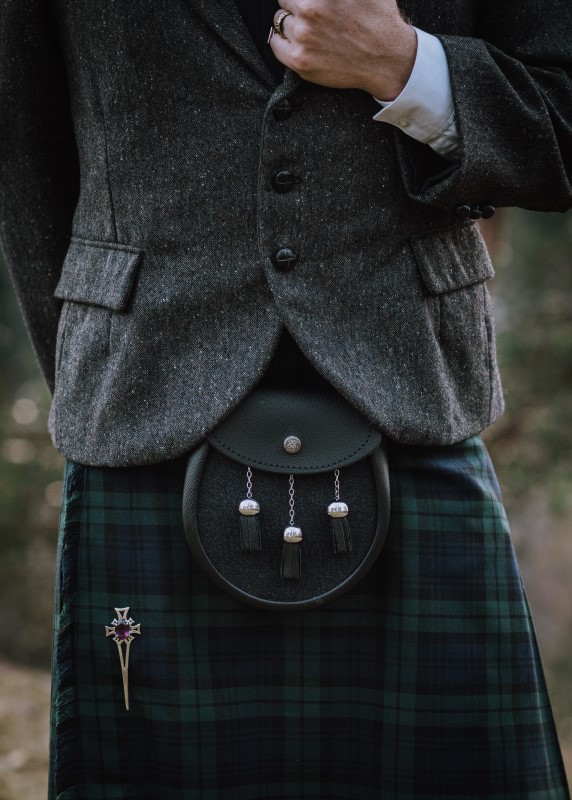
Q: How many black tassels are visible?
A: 3